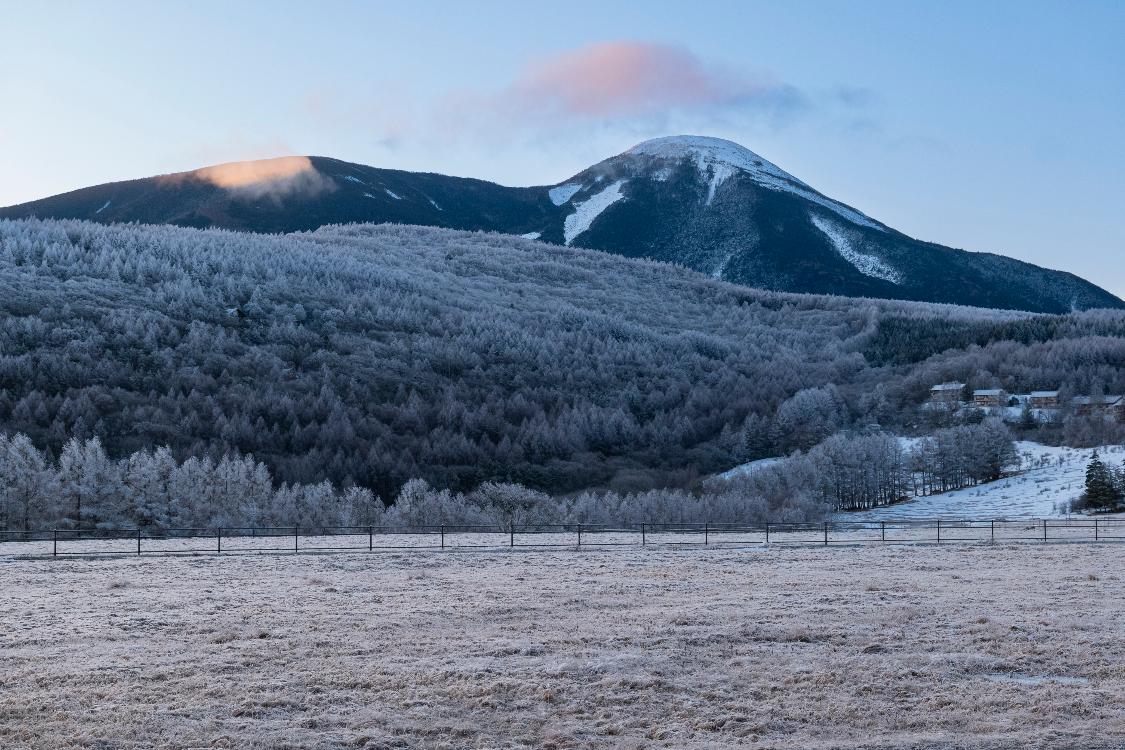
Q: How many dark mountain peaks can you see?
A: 2